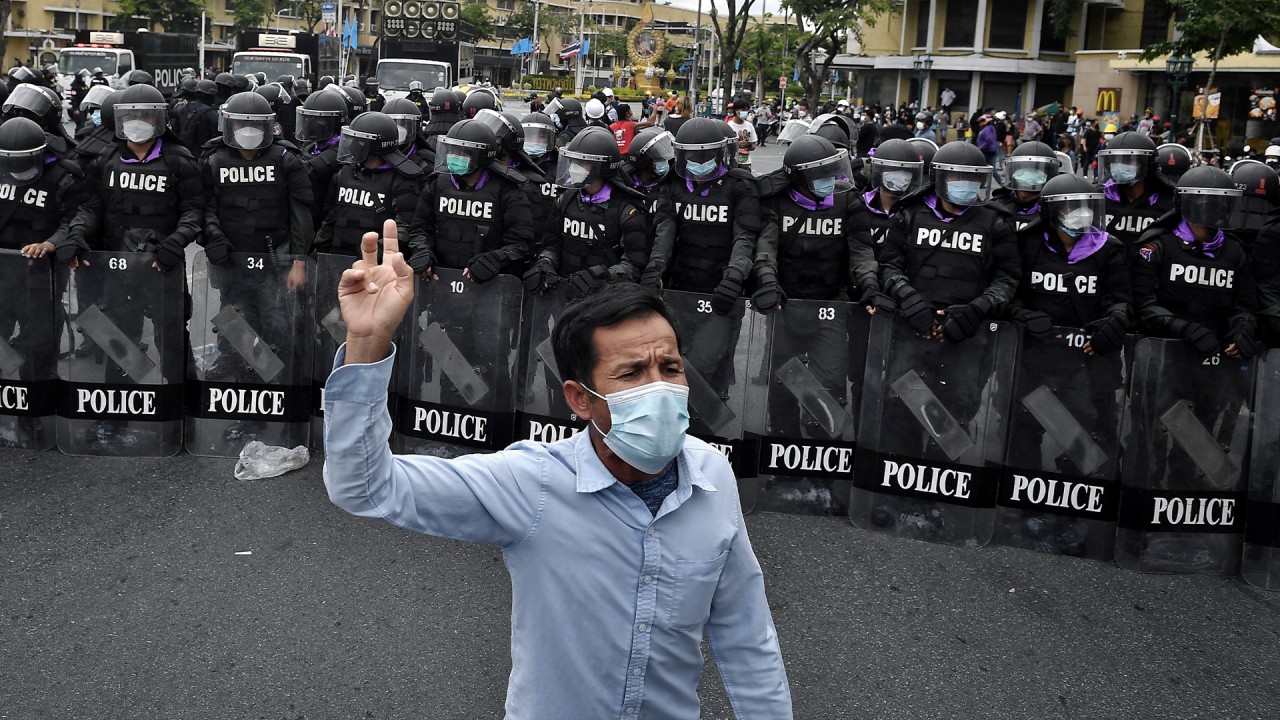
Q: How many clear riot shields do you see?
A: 12